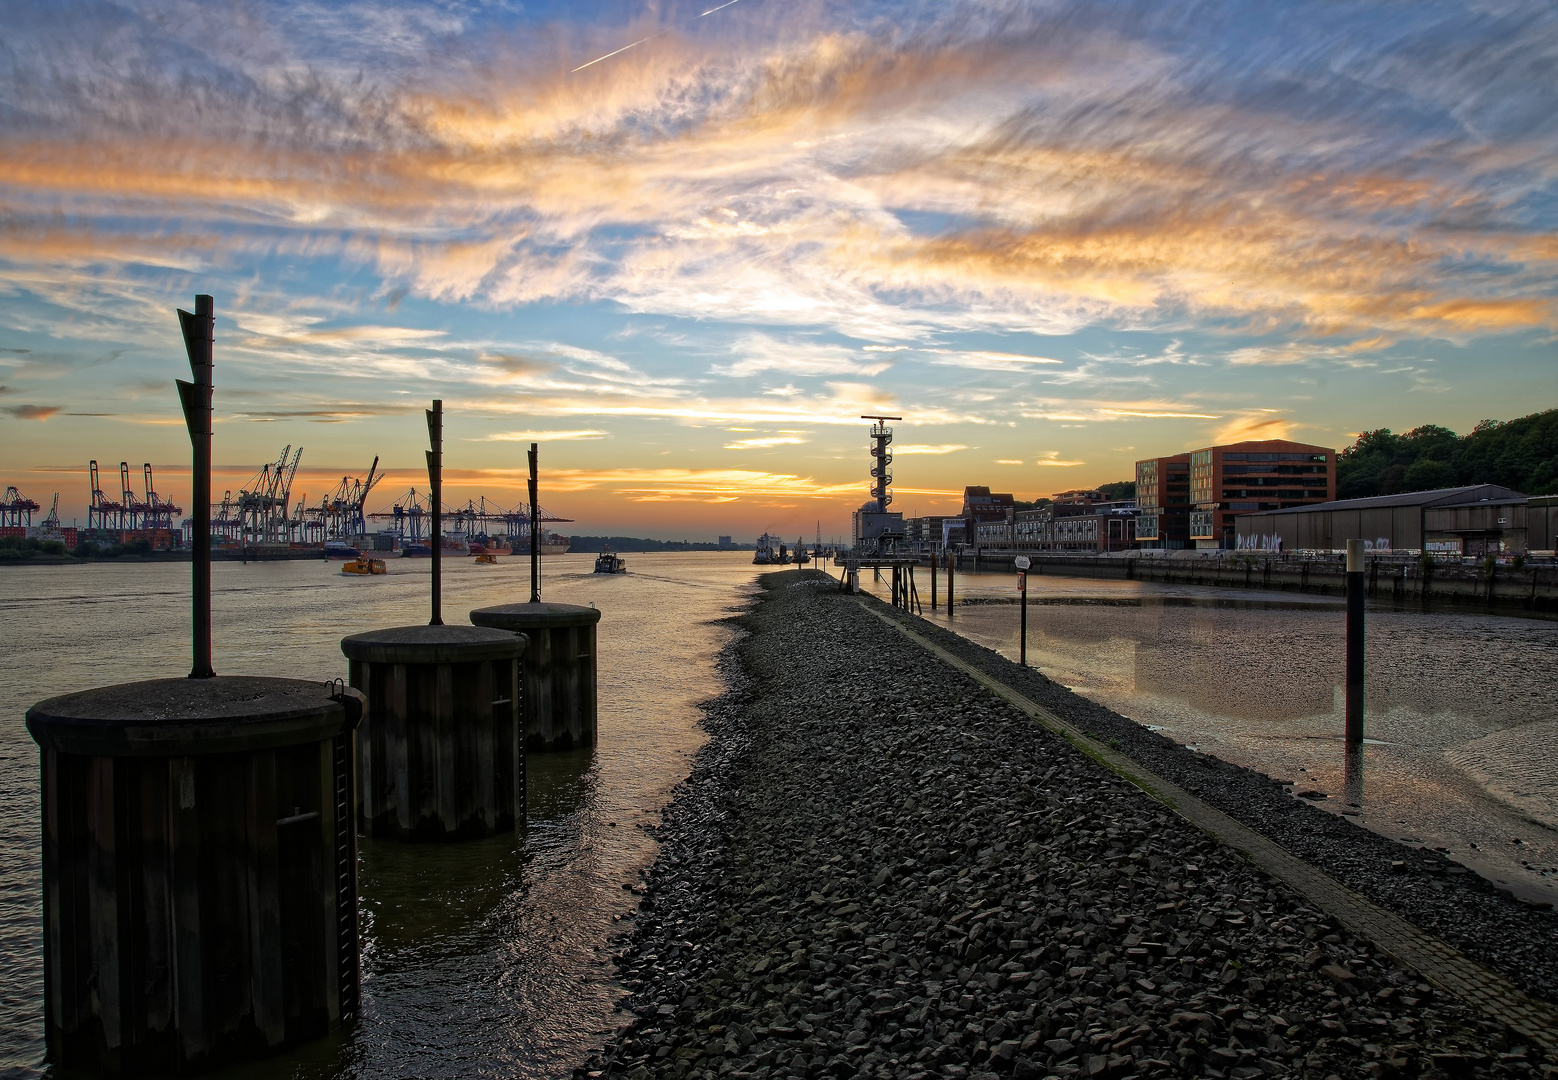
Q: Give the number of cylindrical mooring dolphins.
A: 3